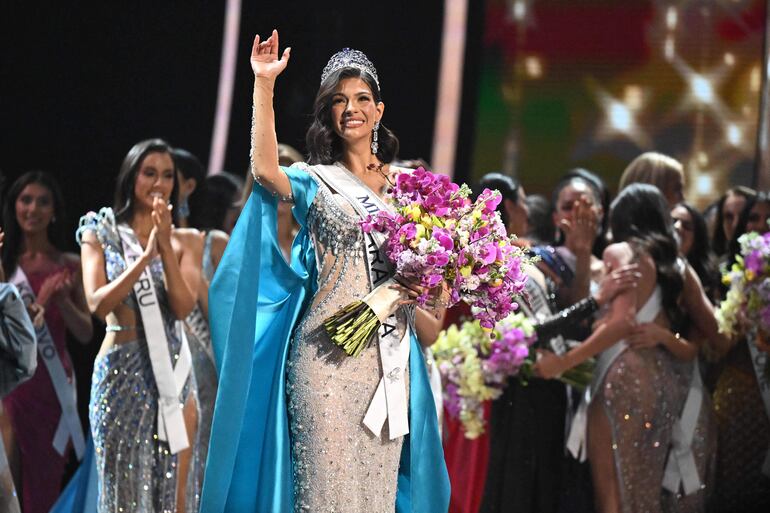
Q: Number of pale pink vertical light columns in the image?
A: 2